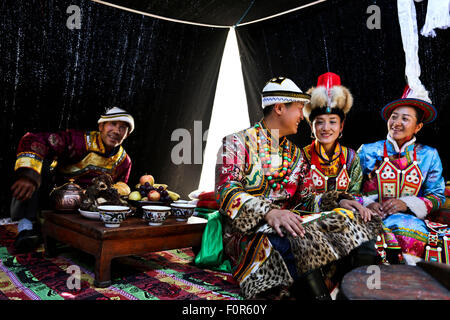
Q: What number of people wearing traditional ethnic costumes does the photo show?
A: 4